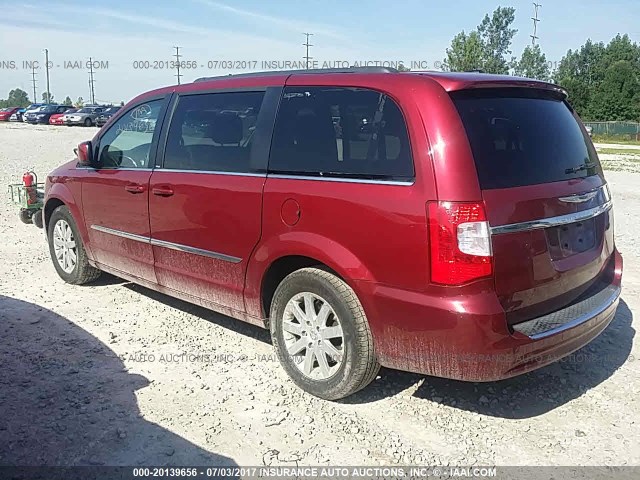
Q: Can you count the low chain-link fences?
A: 1